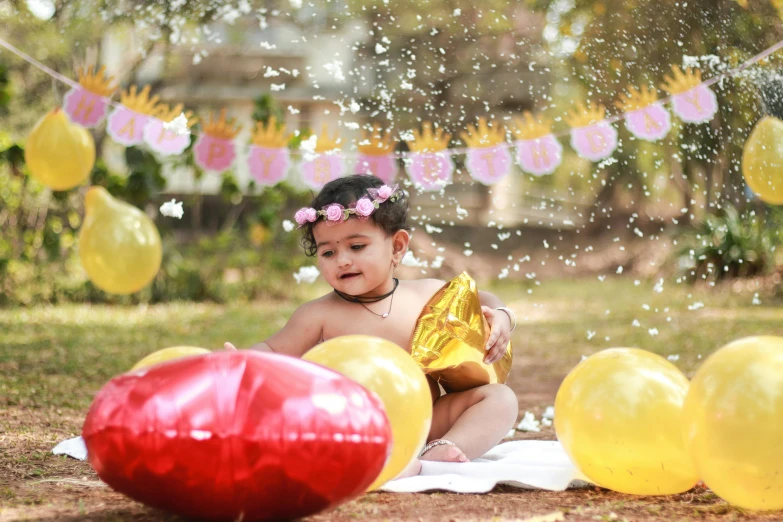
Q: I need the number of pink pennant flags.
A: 13